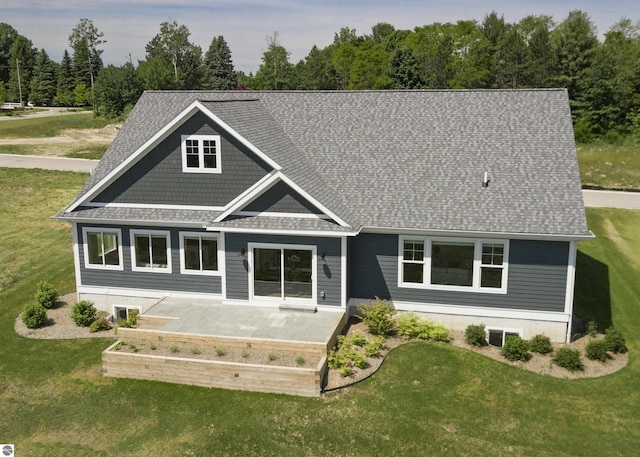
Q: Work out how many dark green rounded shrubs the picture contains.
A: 9